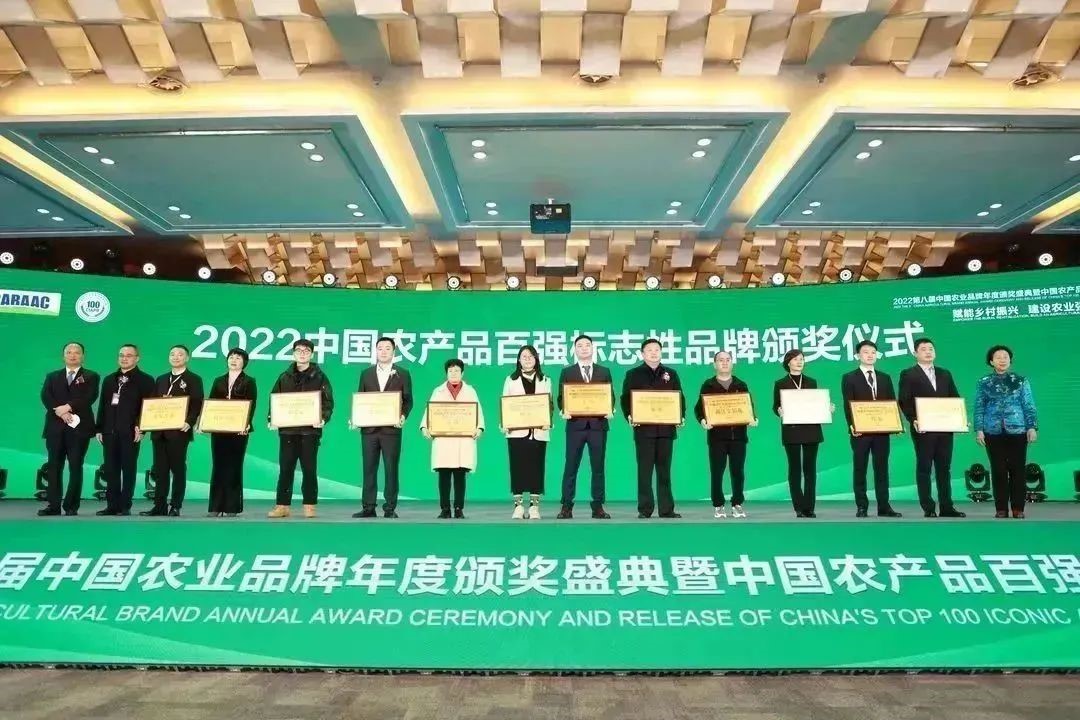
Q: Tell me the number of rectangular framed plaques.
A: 12